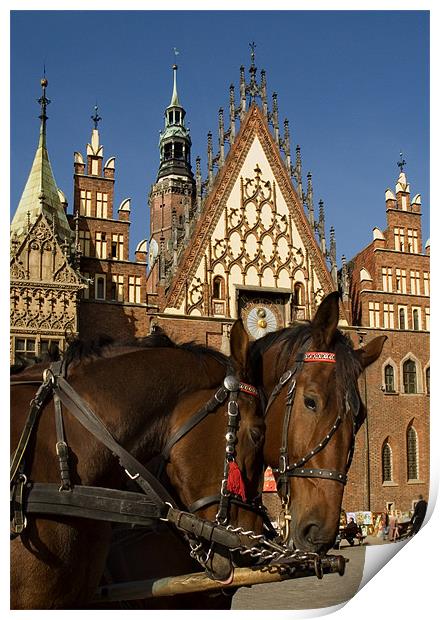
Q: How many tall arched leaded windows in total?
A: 2